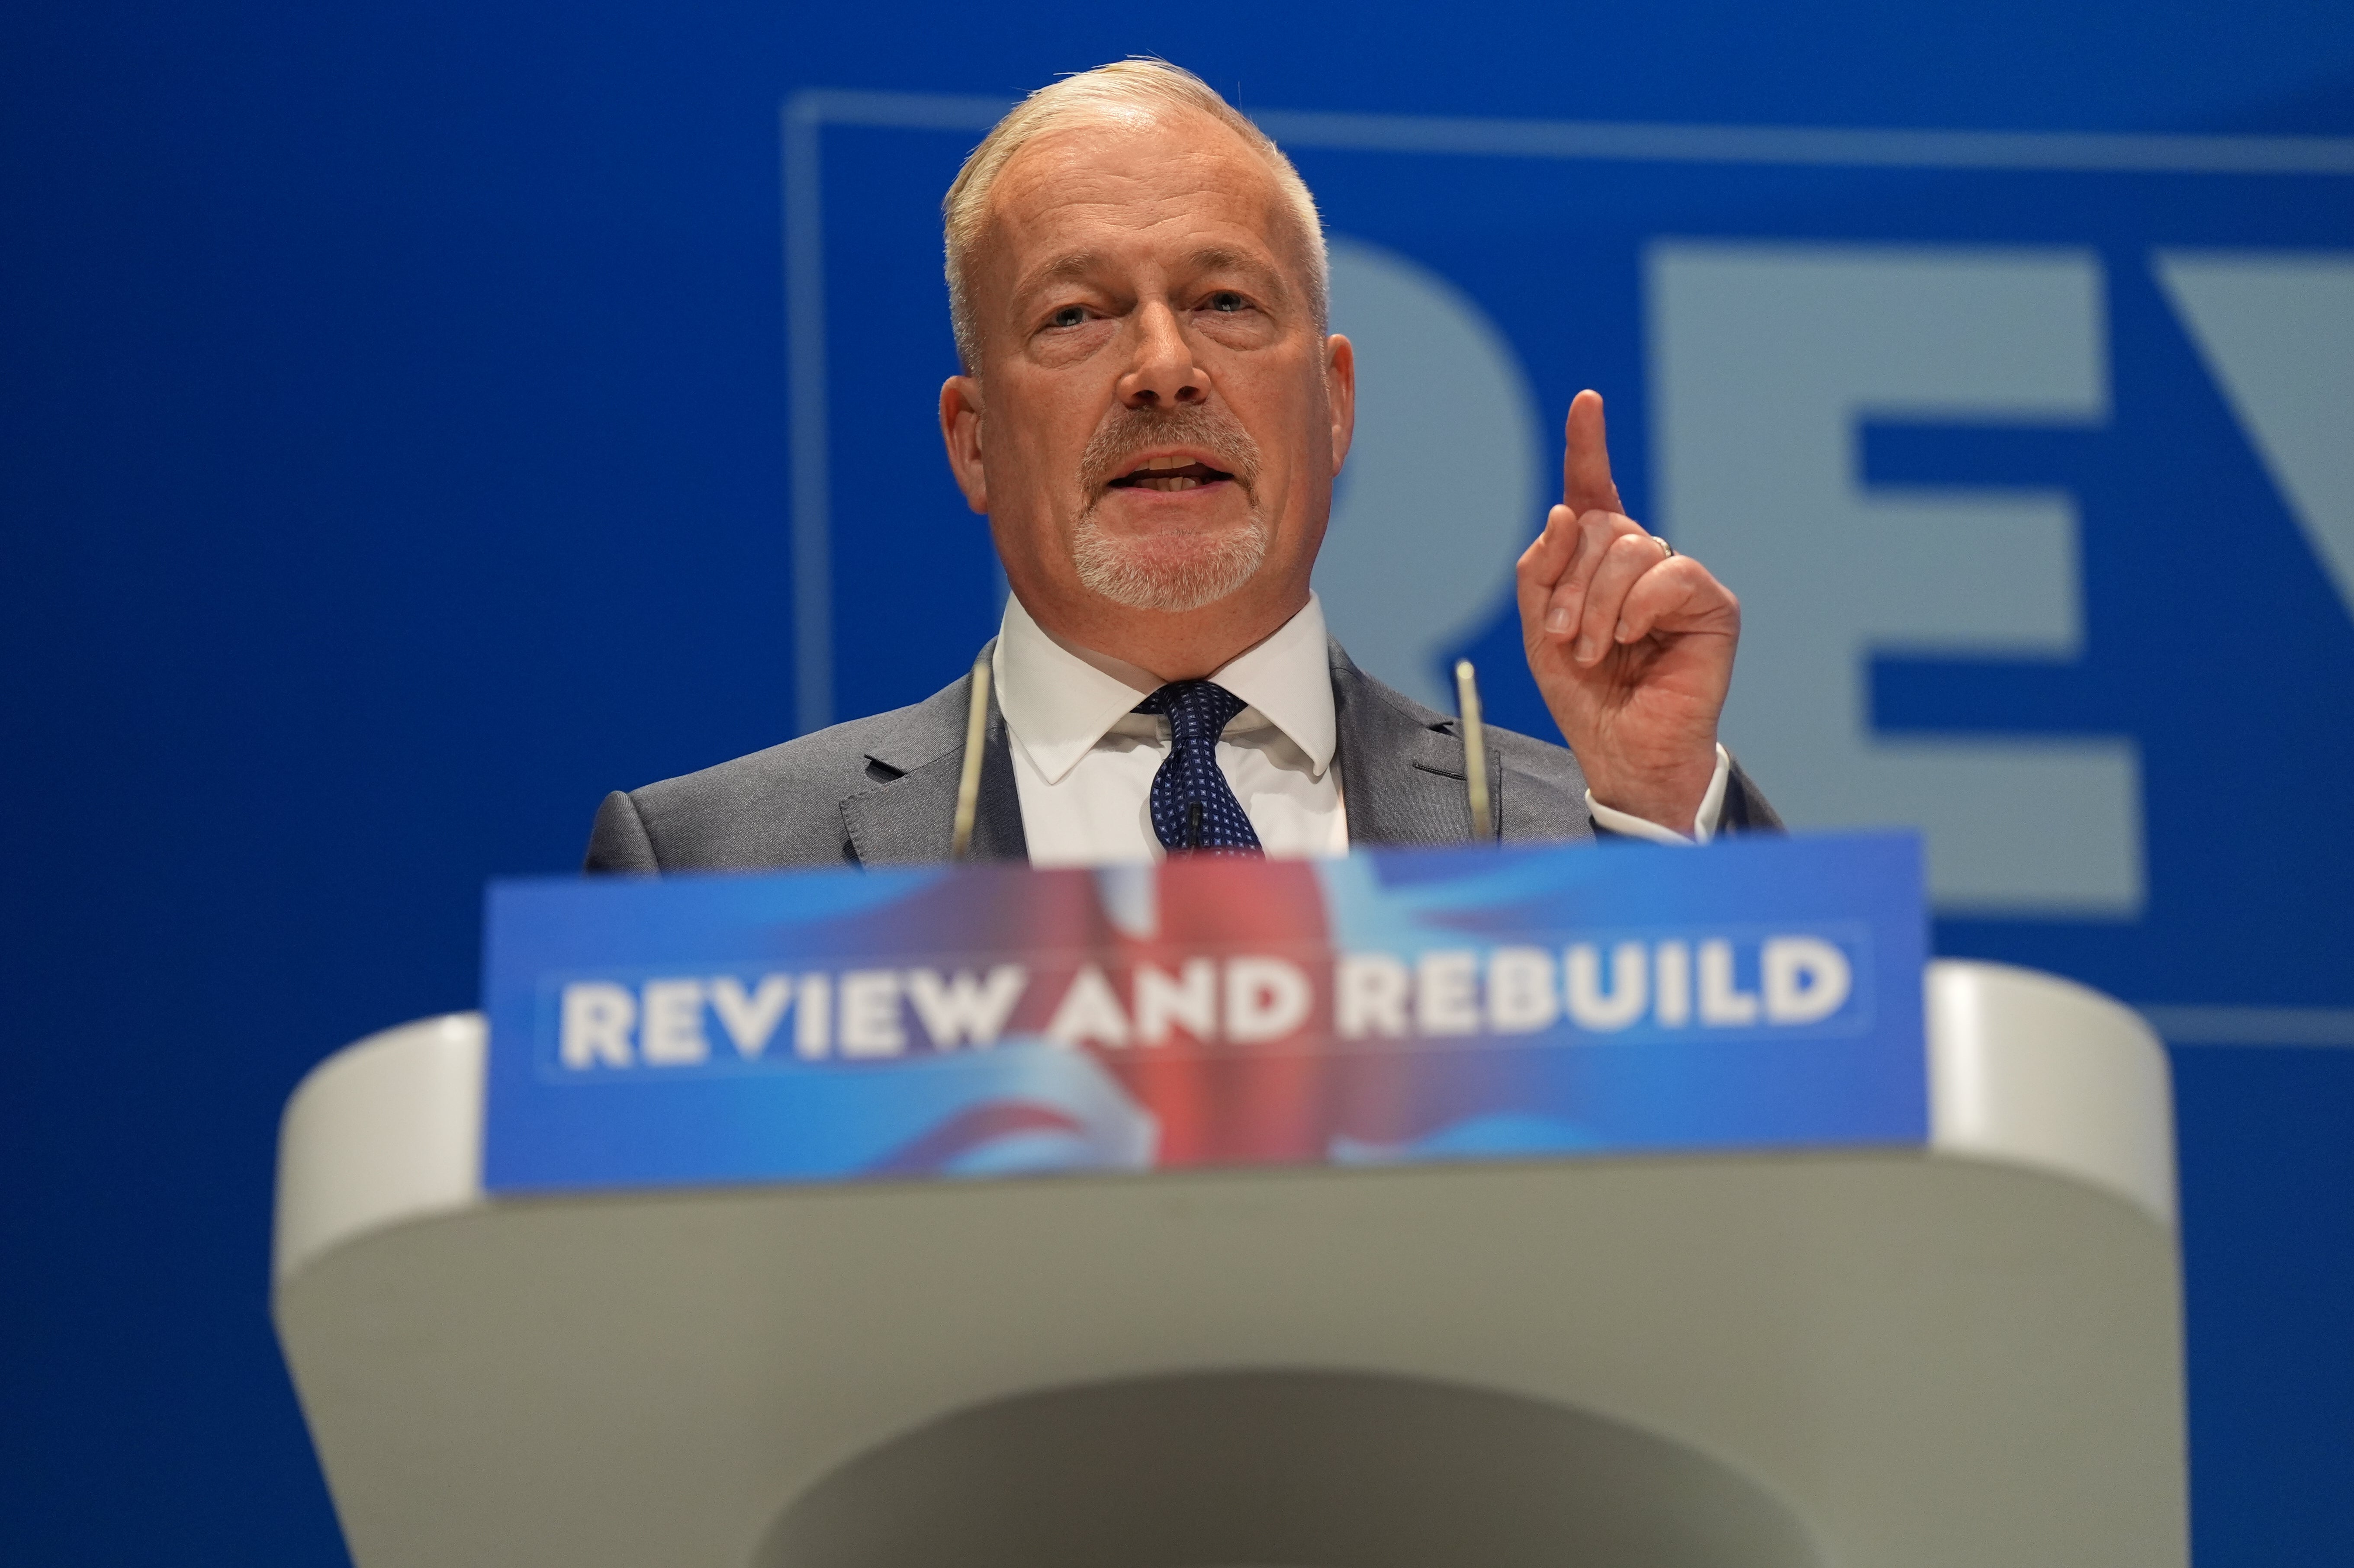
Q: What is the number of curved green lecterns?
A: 0